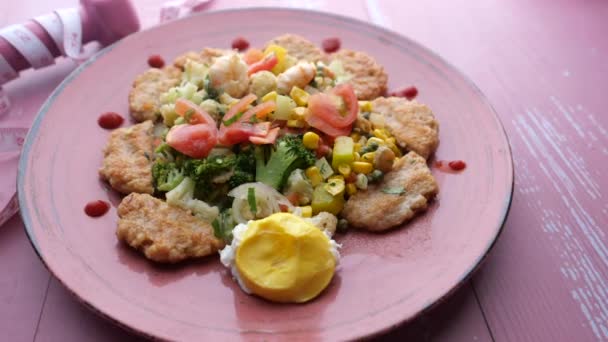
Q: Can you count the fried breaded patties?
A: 8